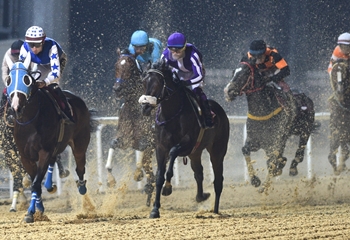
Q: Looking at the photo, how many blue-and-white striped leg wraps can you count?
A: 3